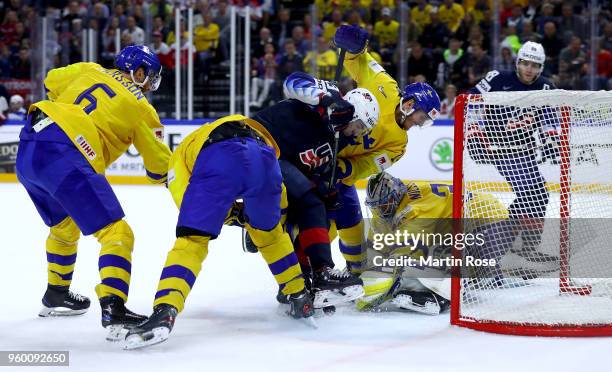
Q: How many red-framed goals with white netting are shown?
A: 1